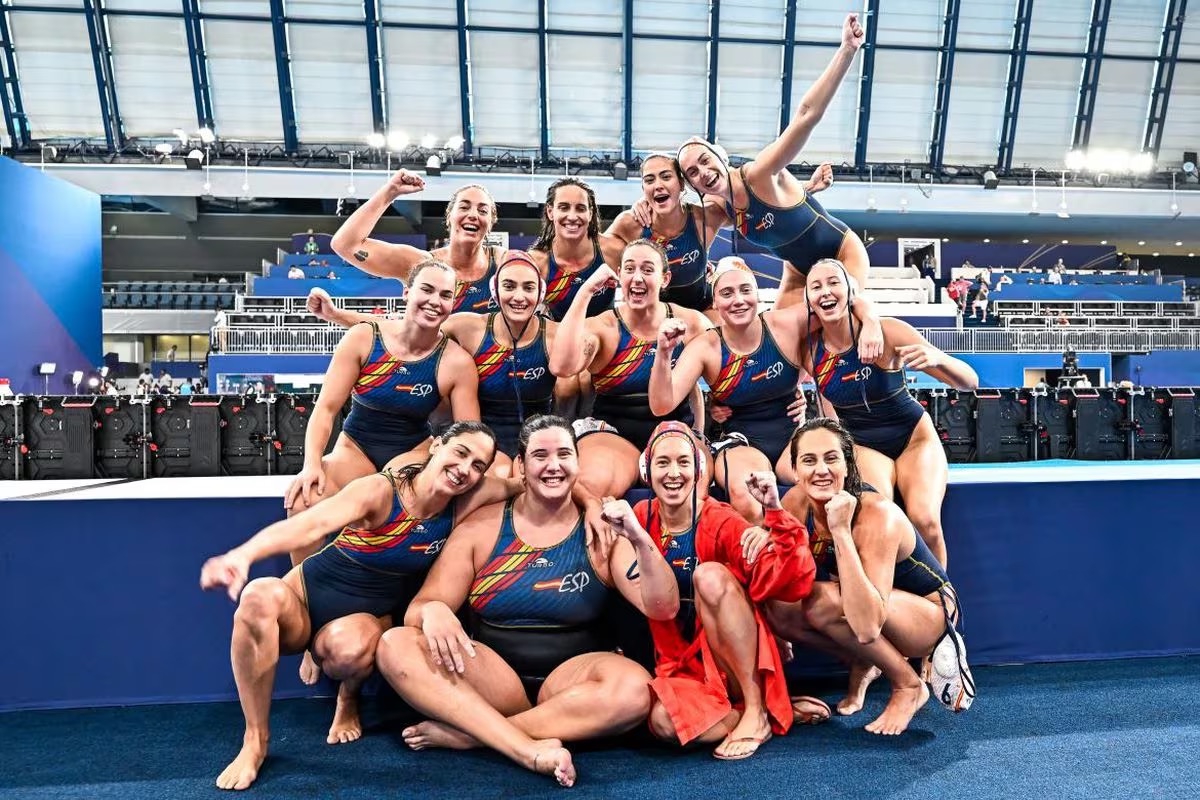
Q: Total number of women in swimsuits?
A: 13